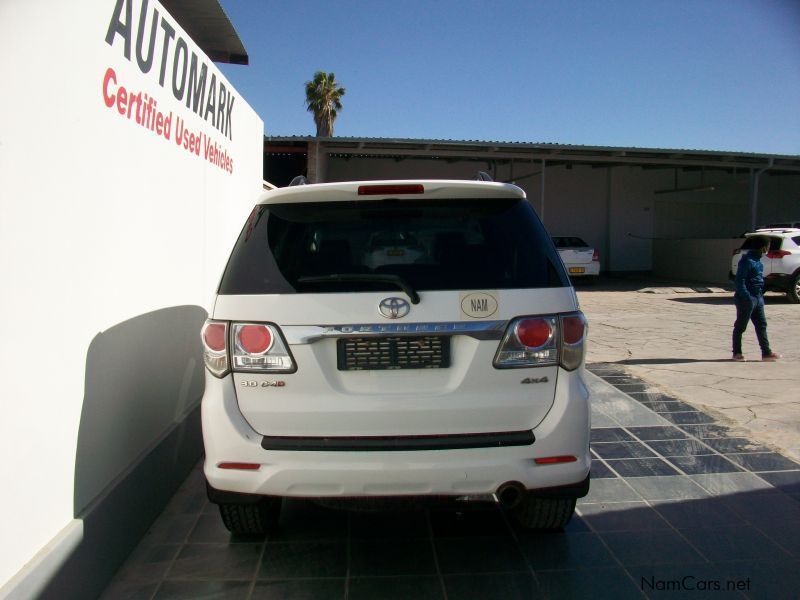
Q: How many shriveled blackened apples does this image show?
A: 0